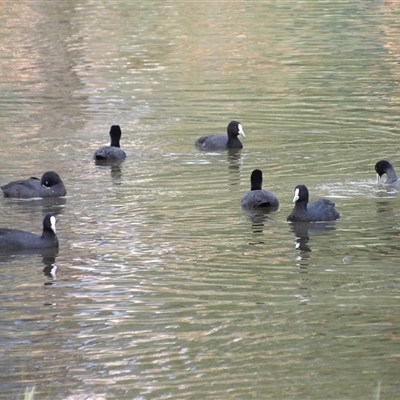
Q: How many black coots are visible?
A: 7